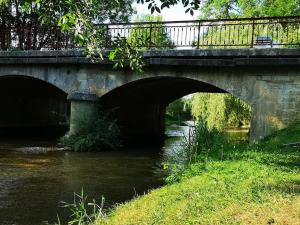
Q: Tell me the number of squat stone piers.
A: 1